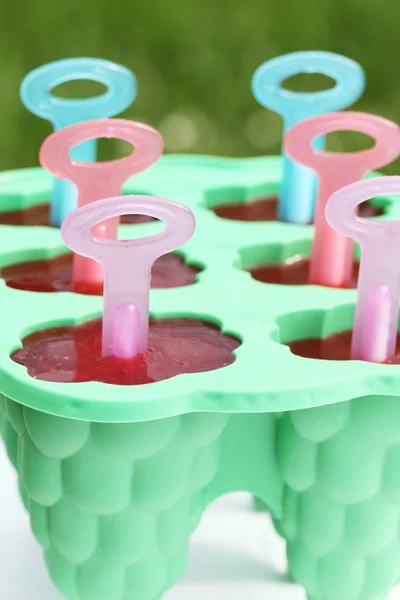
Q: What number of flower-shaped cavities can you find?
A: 6